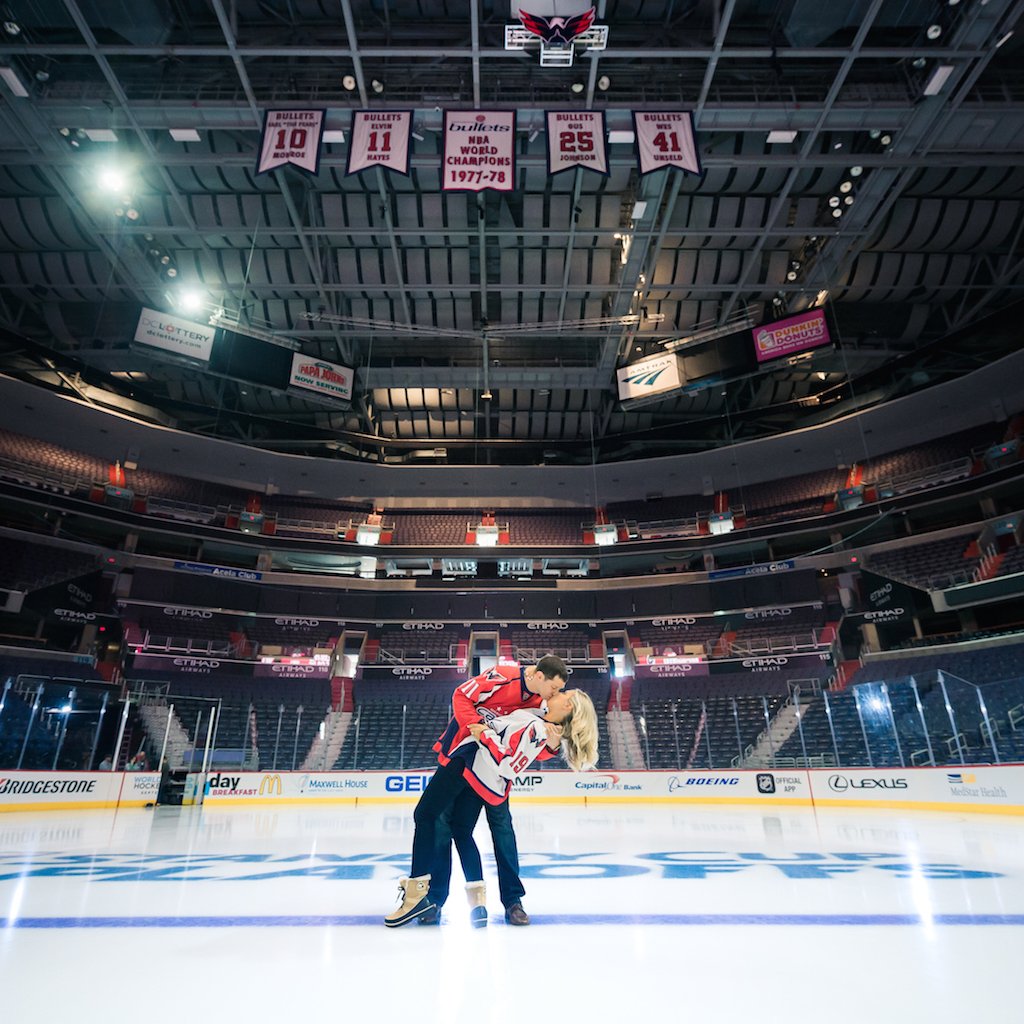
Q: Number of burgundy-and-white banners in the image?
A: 5